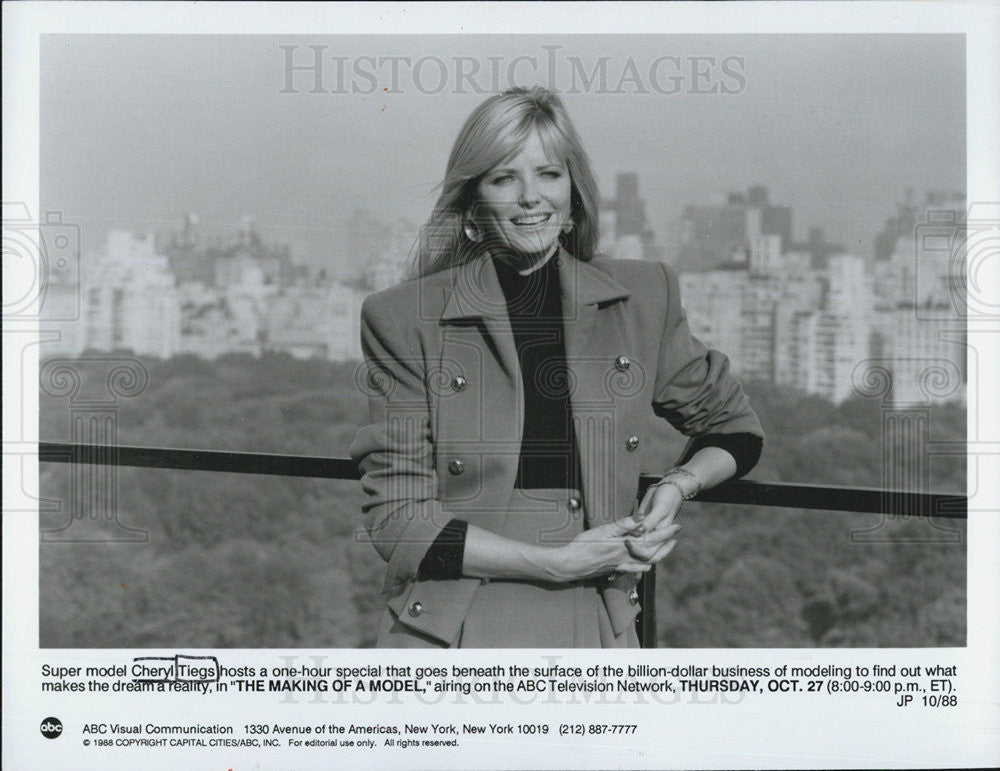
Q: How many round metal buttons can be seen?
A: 7